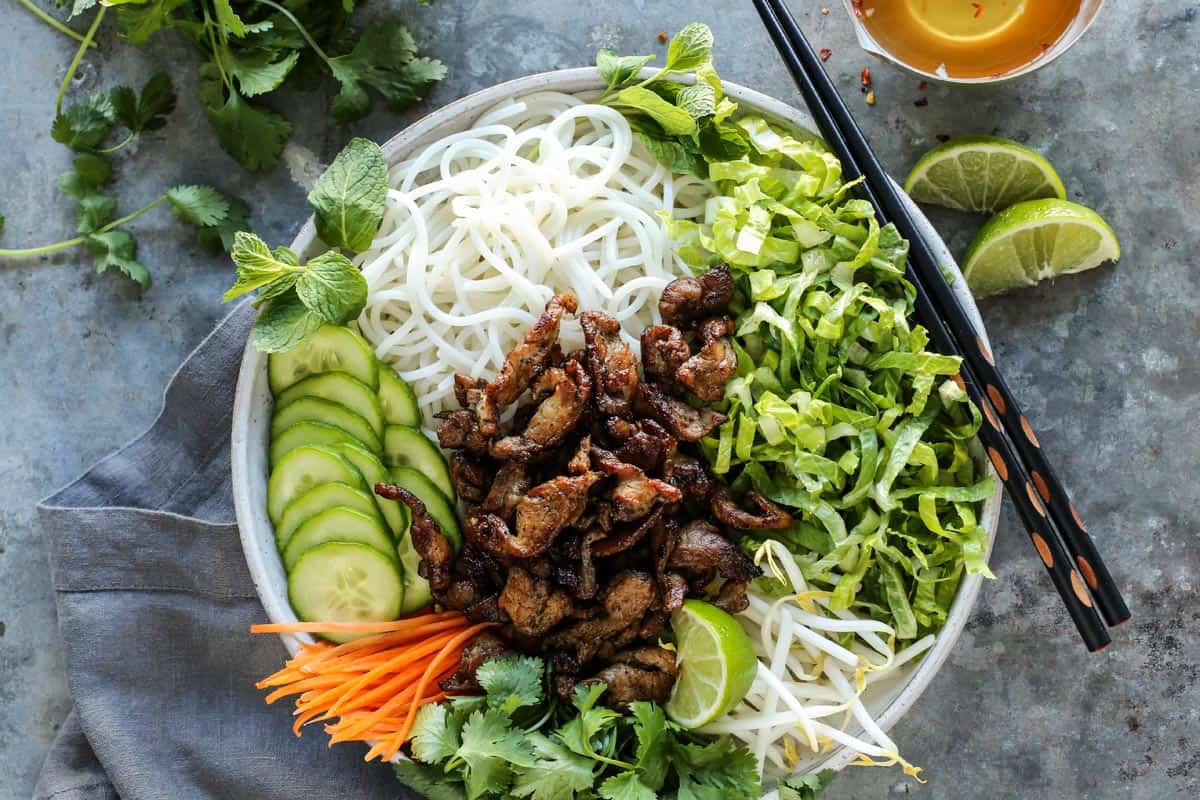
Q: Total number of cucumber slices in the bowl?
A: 13